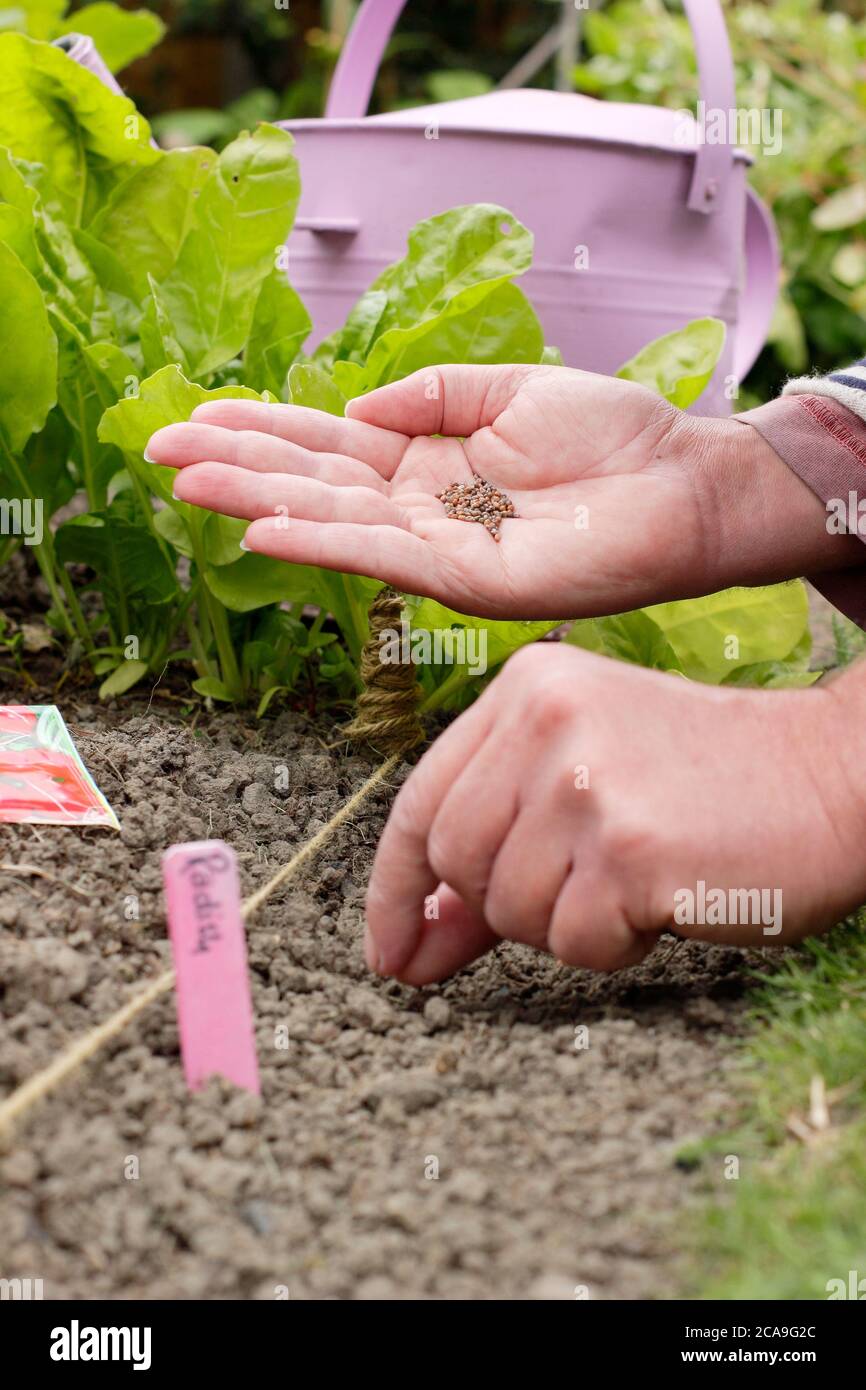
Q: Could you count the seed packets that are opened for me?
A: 1